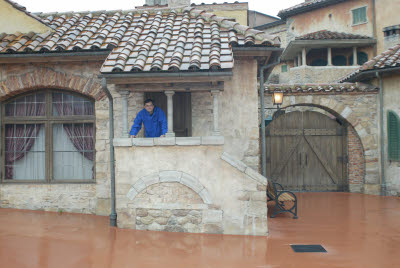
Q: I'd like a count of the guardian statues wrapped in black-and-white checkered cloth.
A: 0